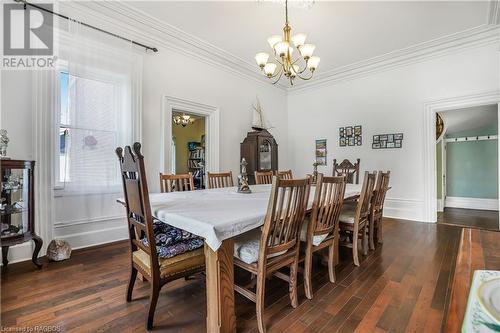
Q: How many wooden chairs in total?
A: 10